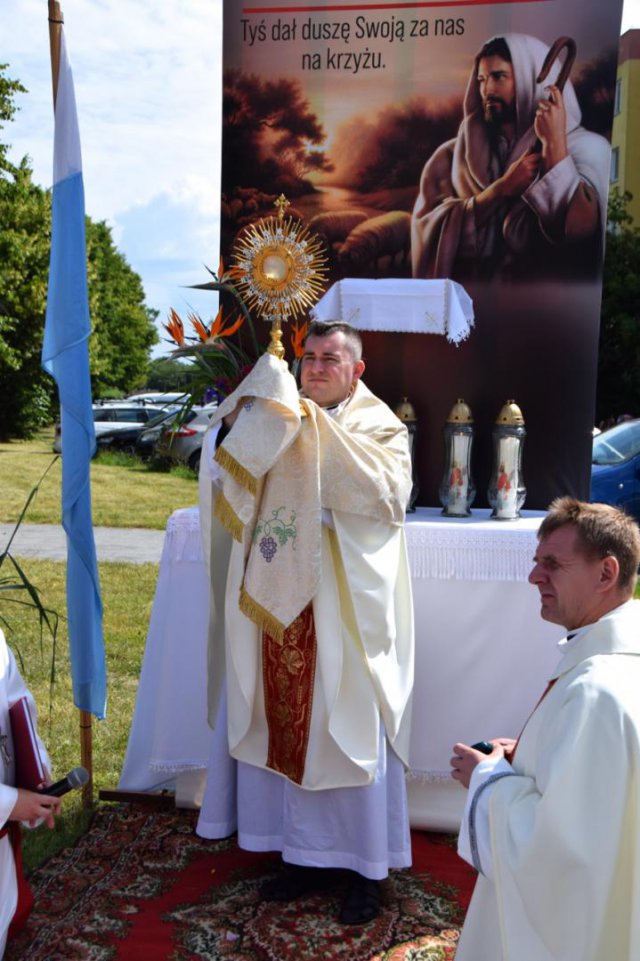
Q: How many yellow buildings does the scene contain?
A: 1